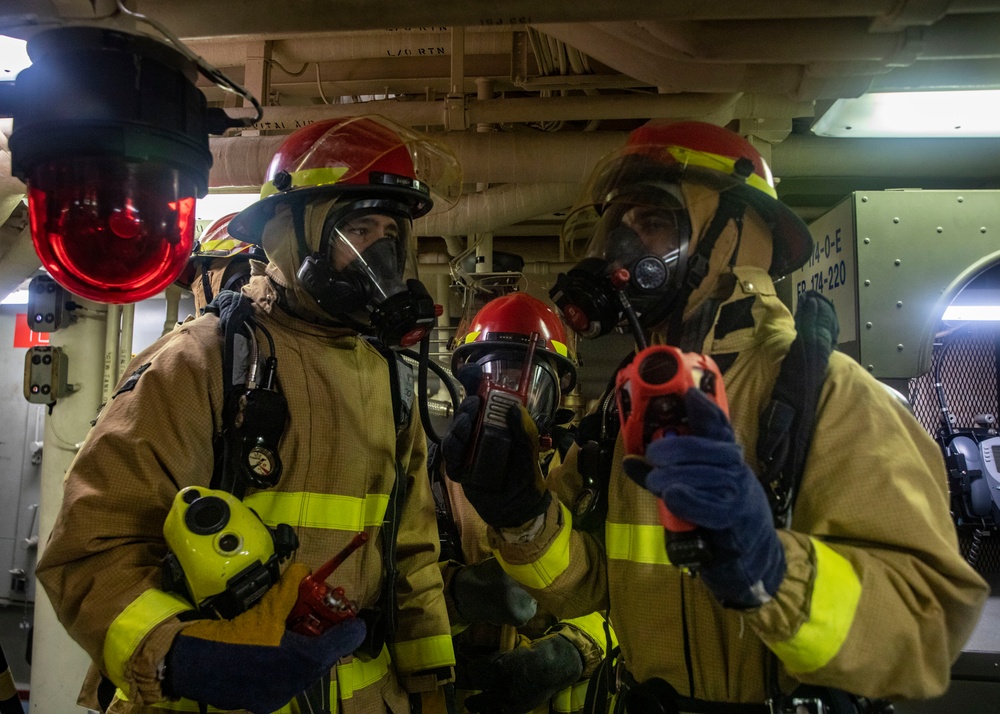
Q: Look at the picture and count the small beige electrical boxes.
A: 2